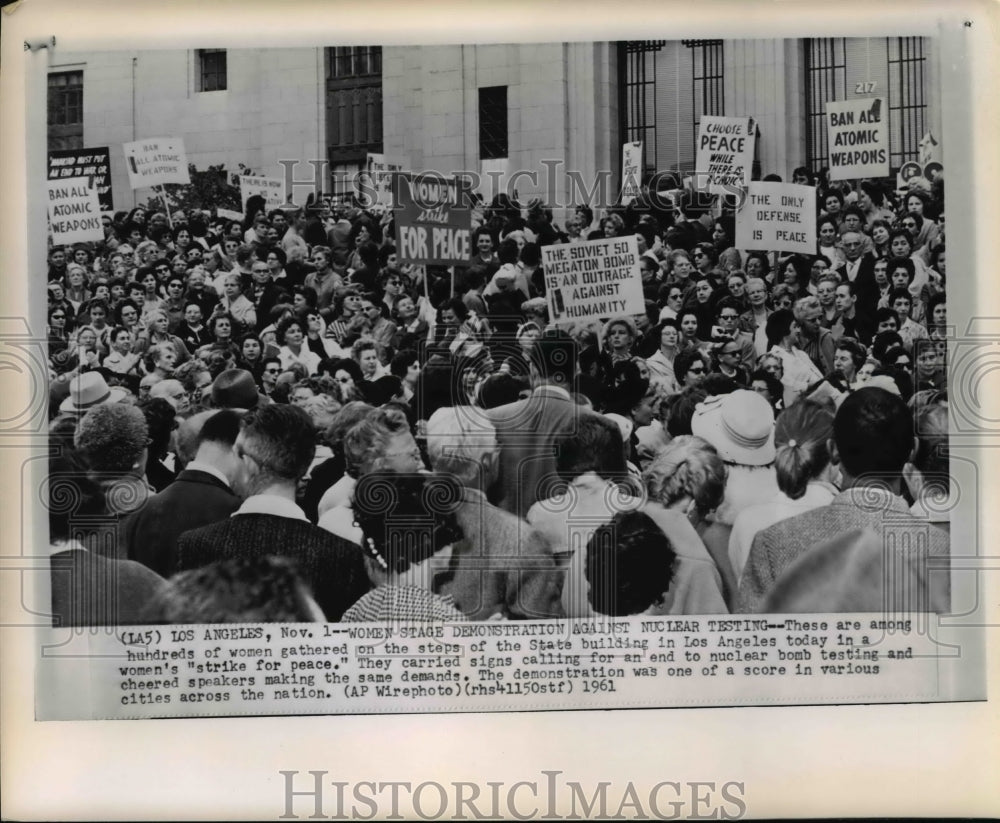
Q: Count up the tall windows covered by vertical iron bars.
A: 2